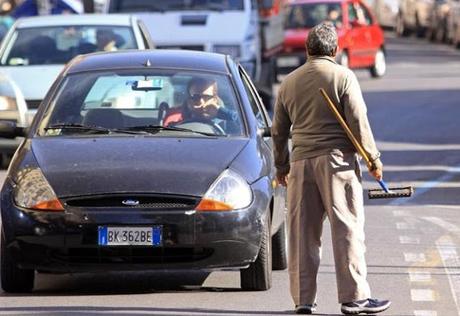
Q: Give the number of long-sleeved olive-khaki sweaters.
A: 1